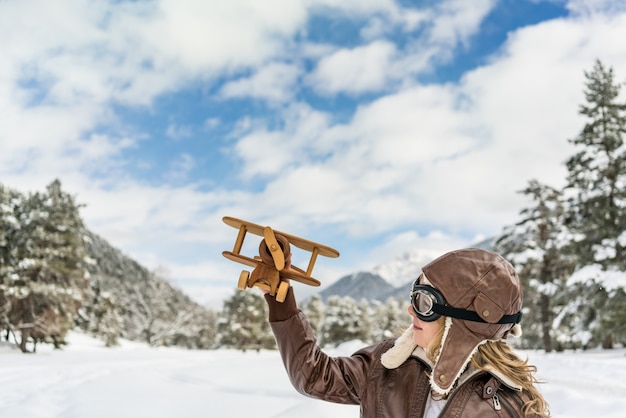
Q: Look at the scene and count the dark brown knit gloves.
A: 0